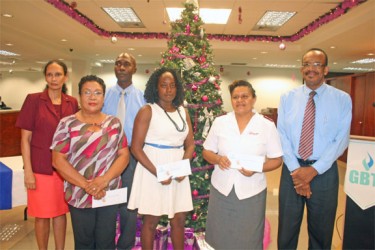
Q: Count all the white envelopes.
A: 3